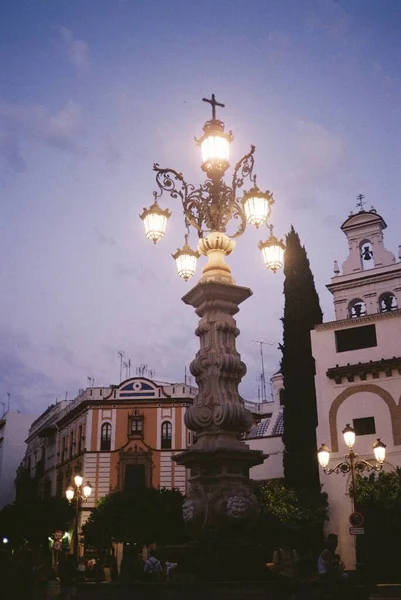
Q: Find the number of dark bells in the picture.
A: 3